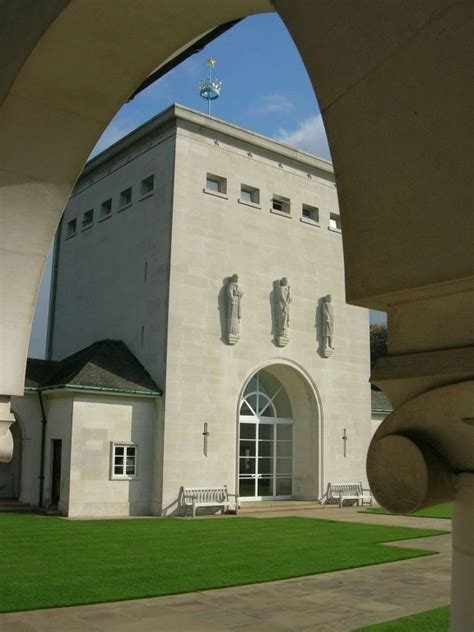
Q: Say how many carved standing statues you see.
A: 3